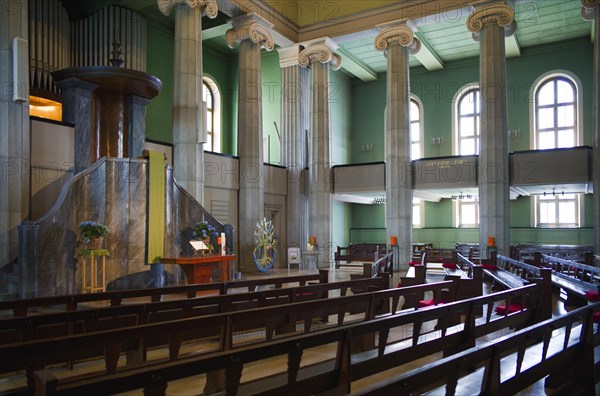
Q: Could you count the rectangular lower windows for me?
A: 3